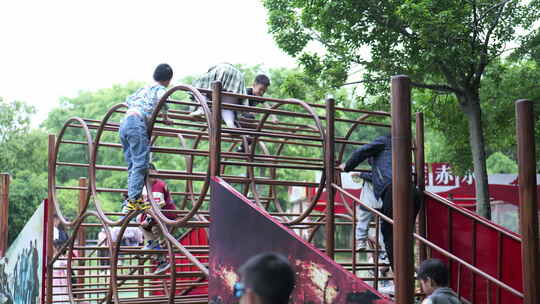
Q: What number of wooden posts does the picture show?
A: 8